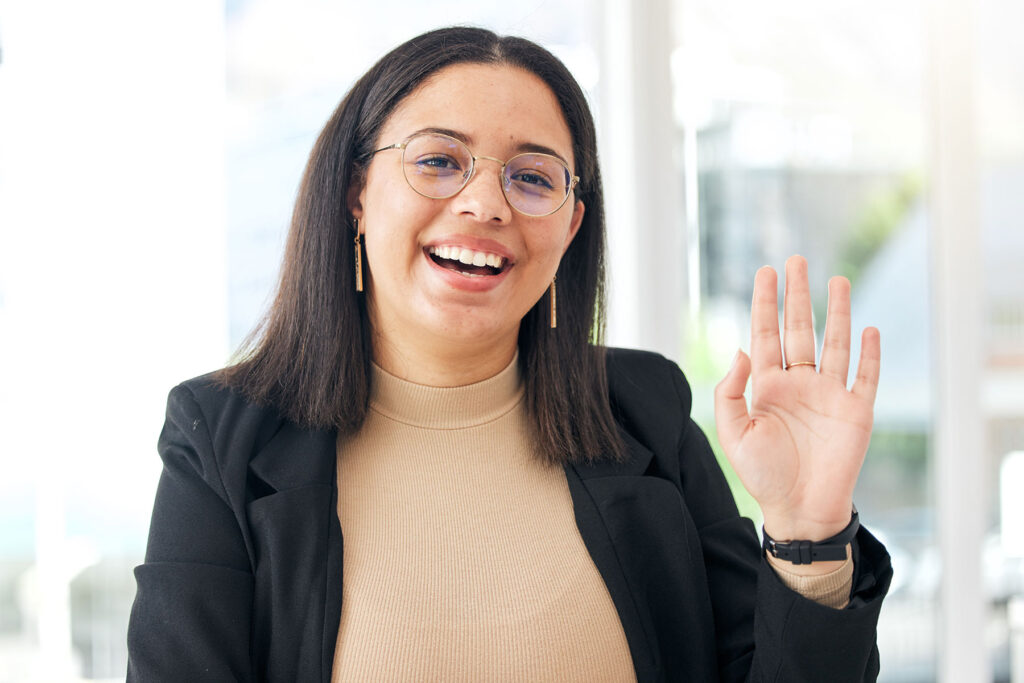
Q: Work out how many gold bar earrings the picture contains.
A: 2